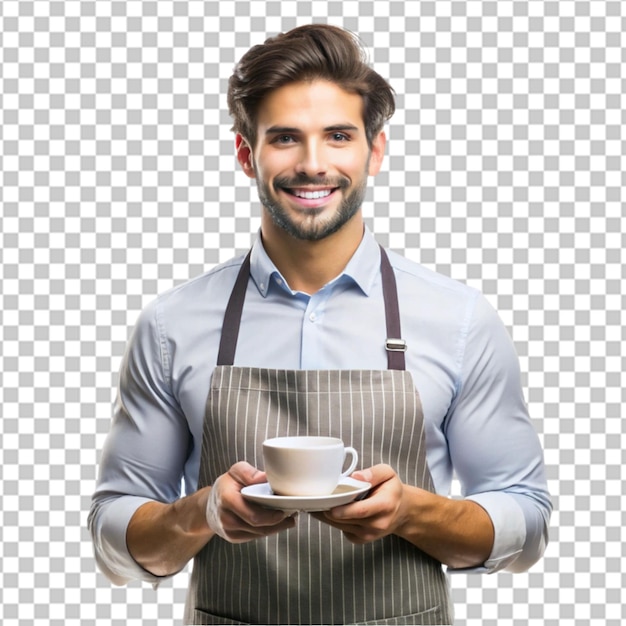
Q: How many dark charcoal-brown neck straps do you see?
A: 2